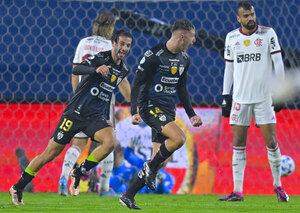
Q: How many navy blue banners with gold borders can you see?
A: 0